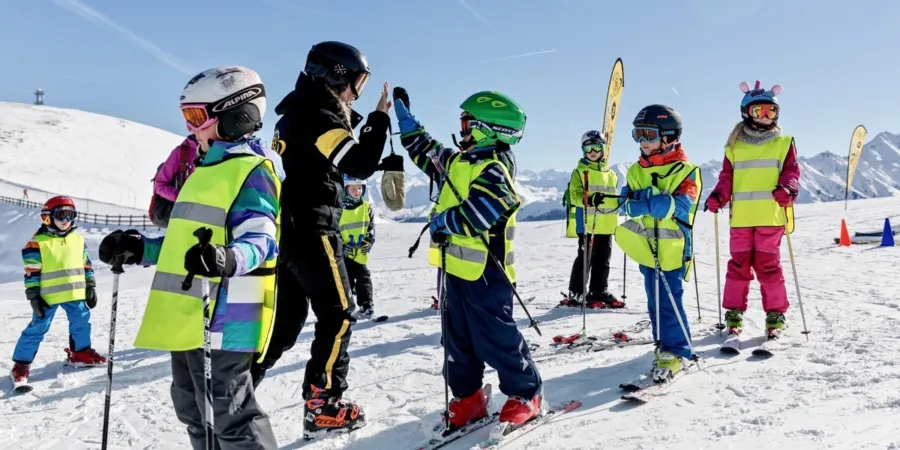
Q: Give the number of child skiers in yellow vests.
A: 7